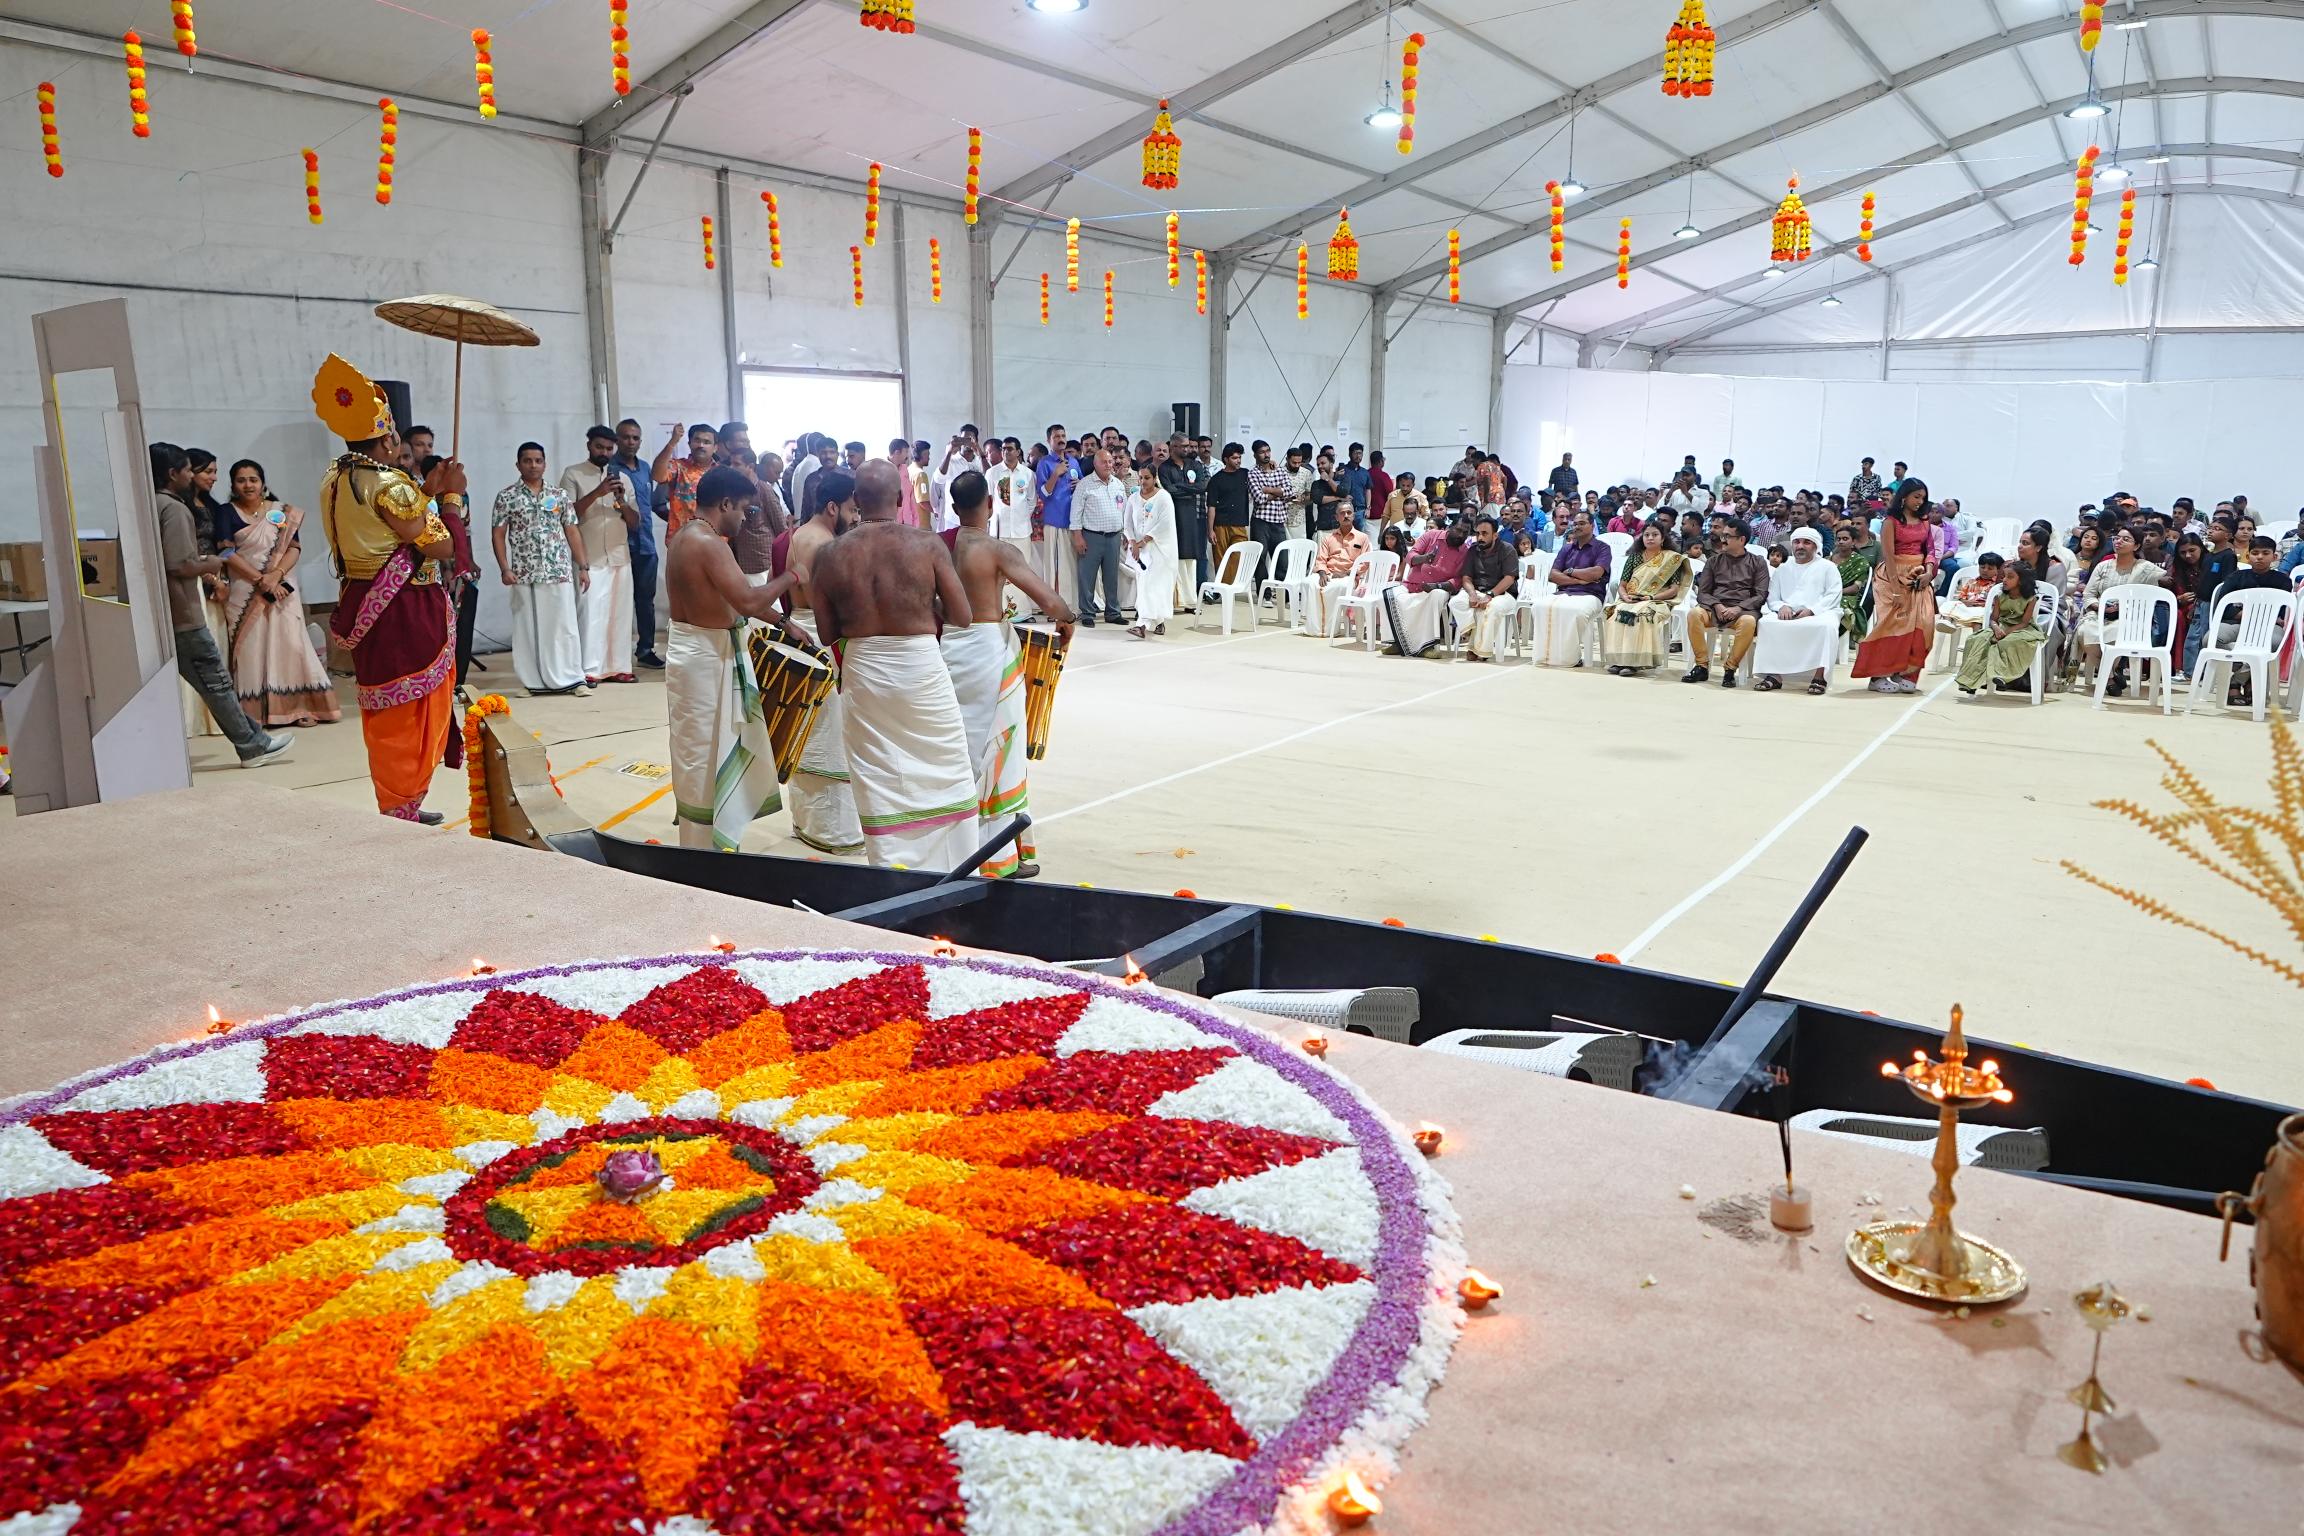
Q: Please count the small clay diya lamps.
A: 9